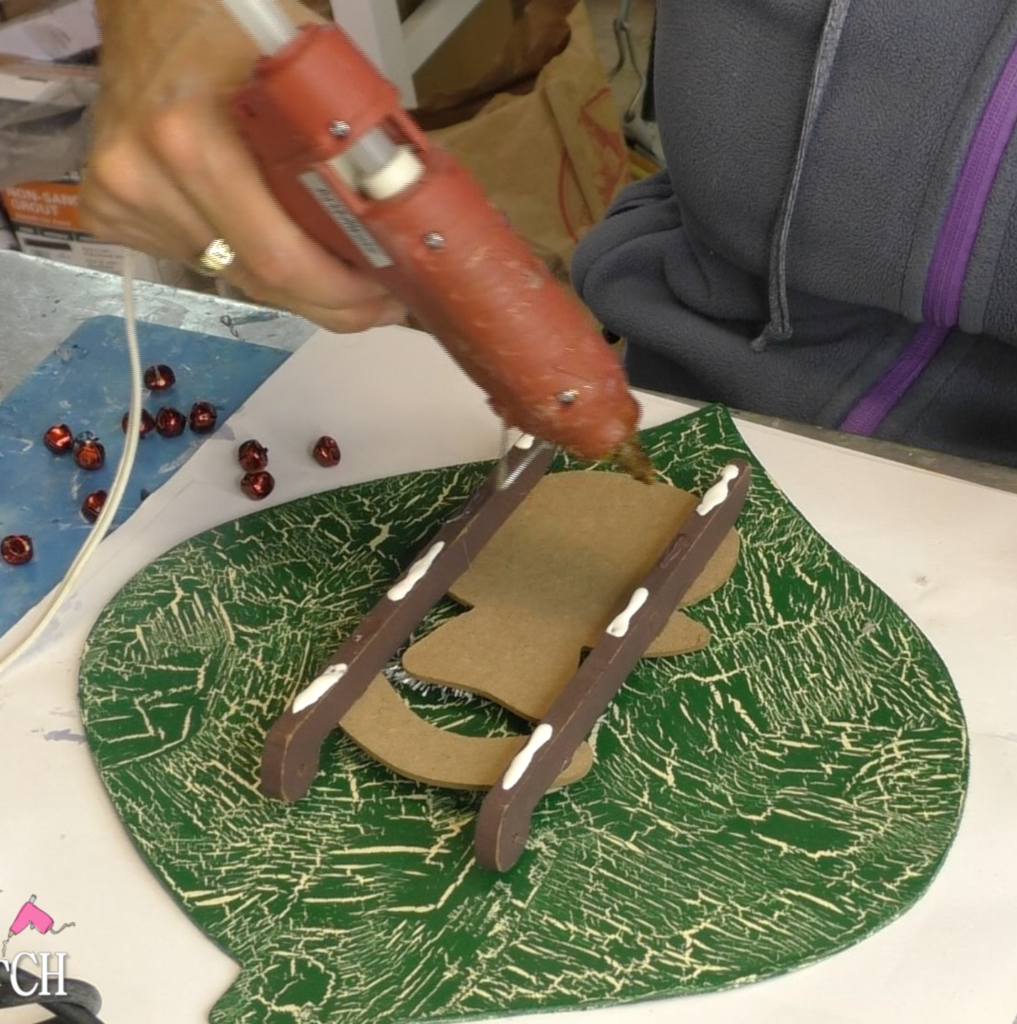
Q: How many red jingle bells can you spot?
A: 11